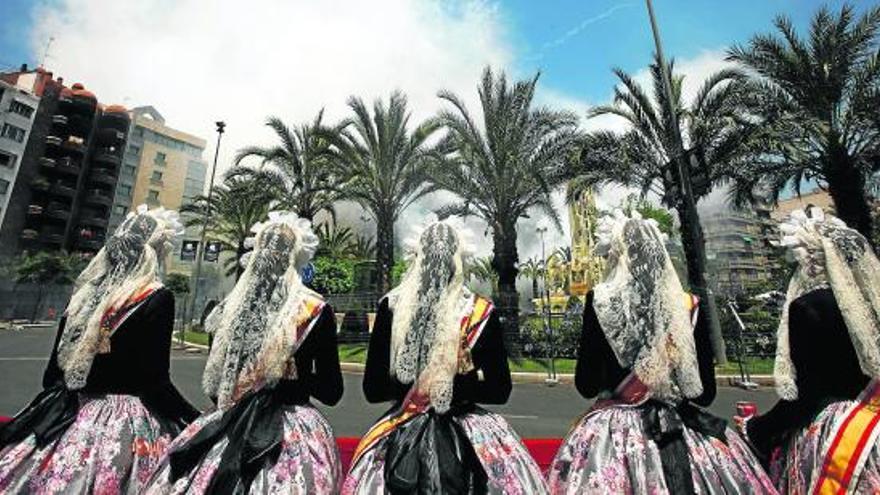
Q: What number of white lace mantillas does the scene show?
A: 5